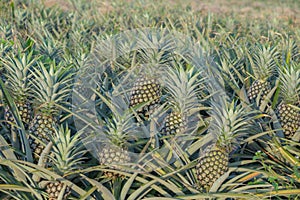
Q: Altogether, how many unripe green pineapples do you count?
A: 9